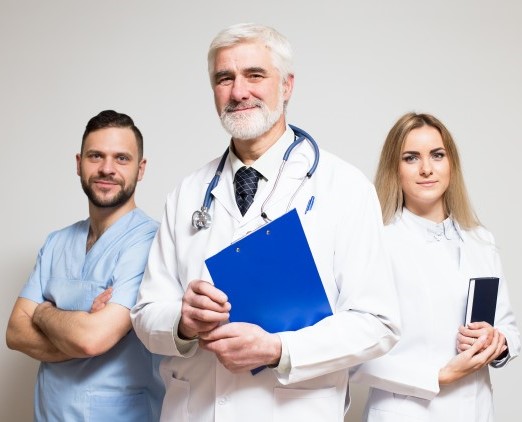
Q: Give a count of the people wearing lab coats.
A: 2